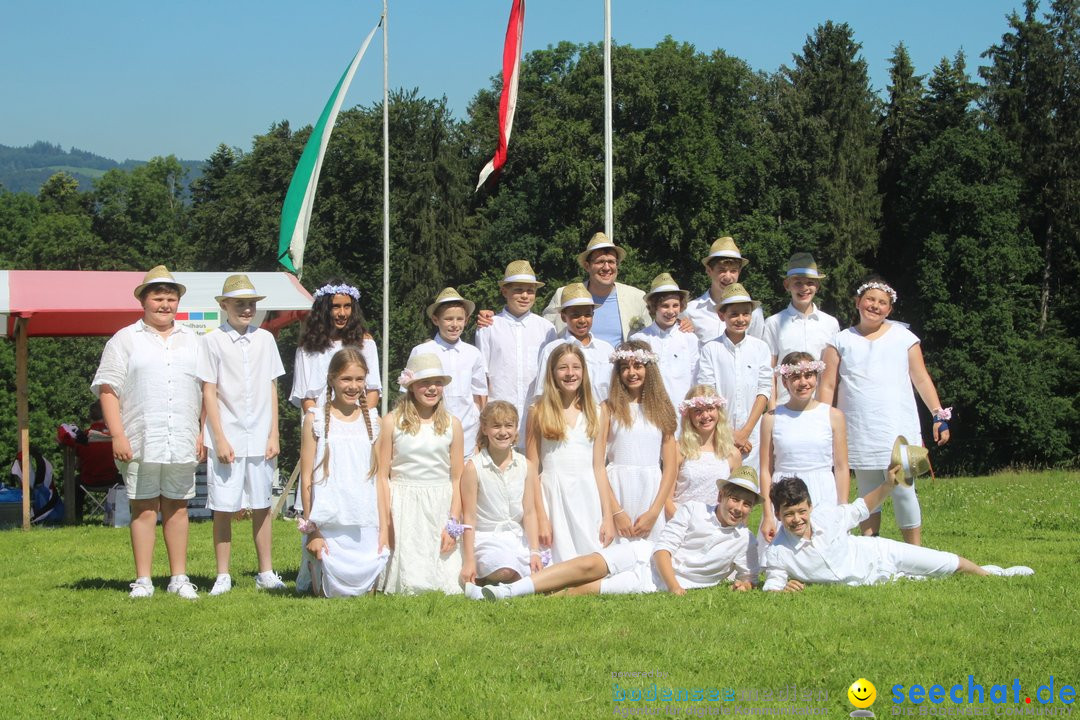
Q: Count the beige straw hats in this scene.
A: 13